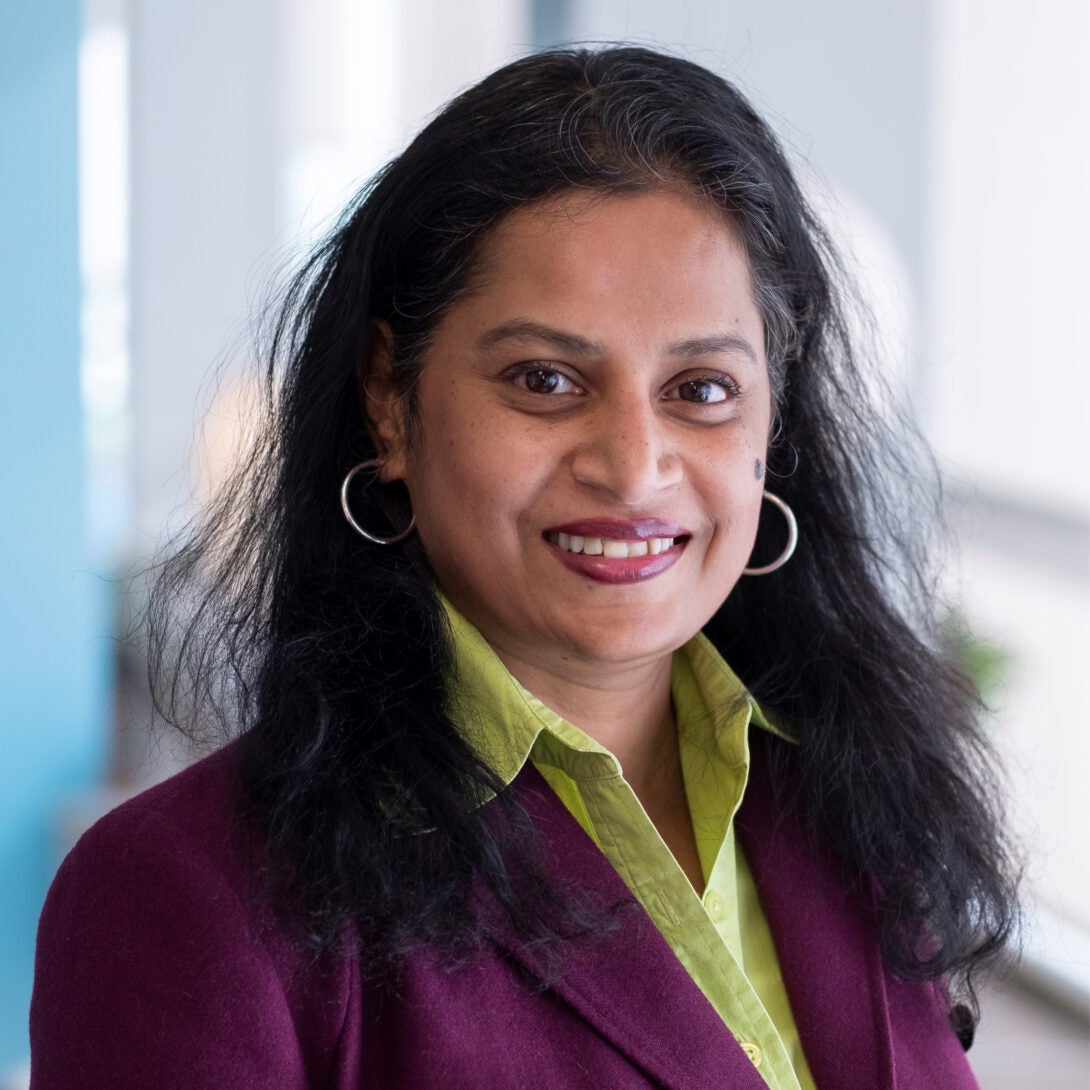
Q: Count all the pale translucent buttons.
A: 2